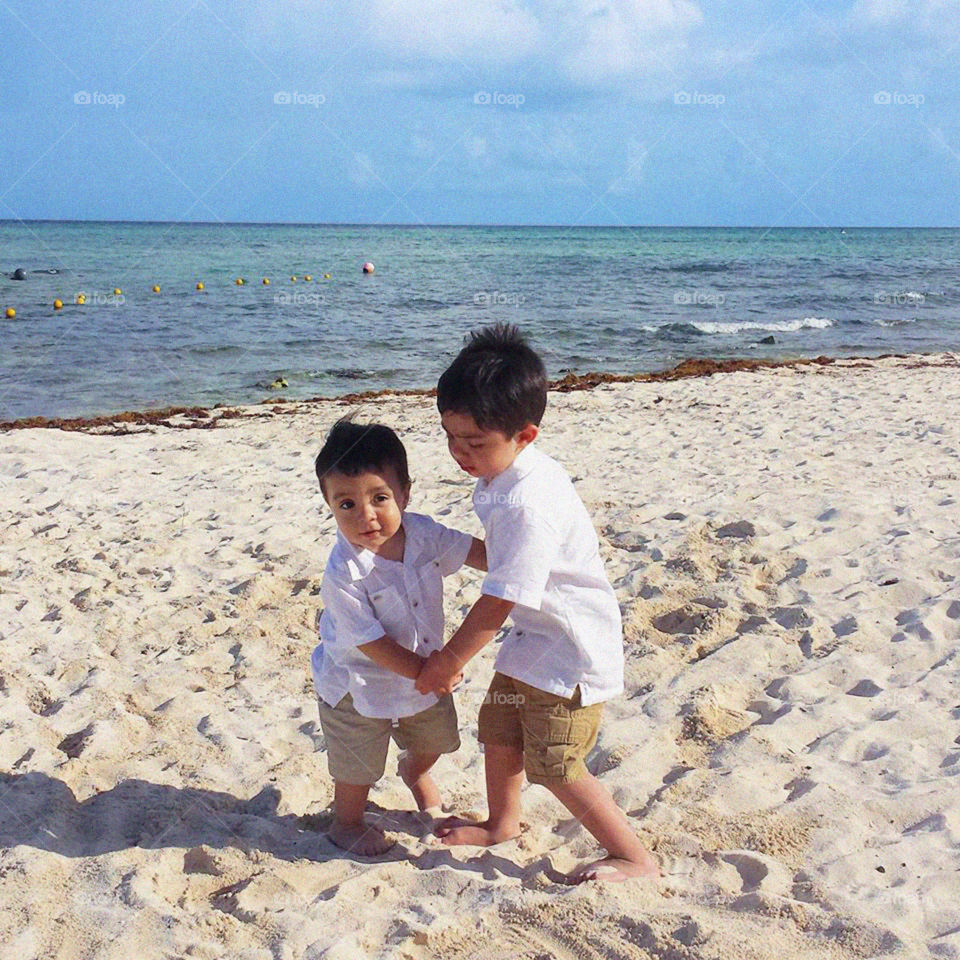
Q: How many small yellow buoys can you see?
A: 11